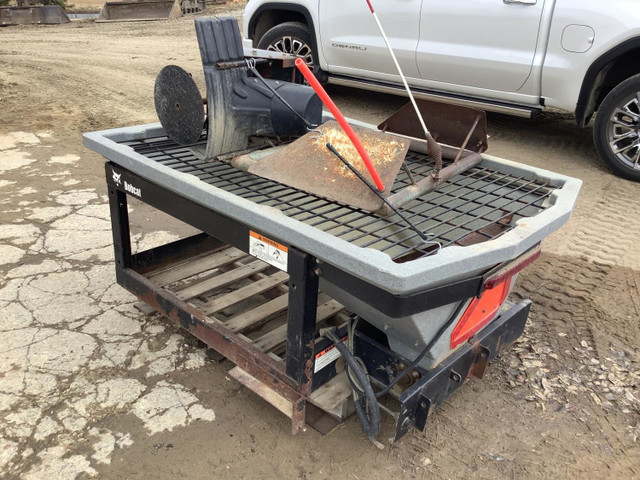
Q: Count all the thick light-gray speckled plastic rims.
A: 1